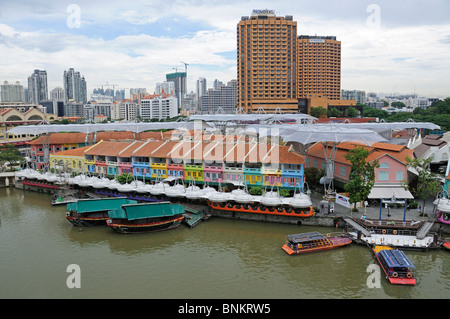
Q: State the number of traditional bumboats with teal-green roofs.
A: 2